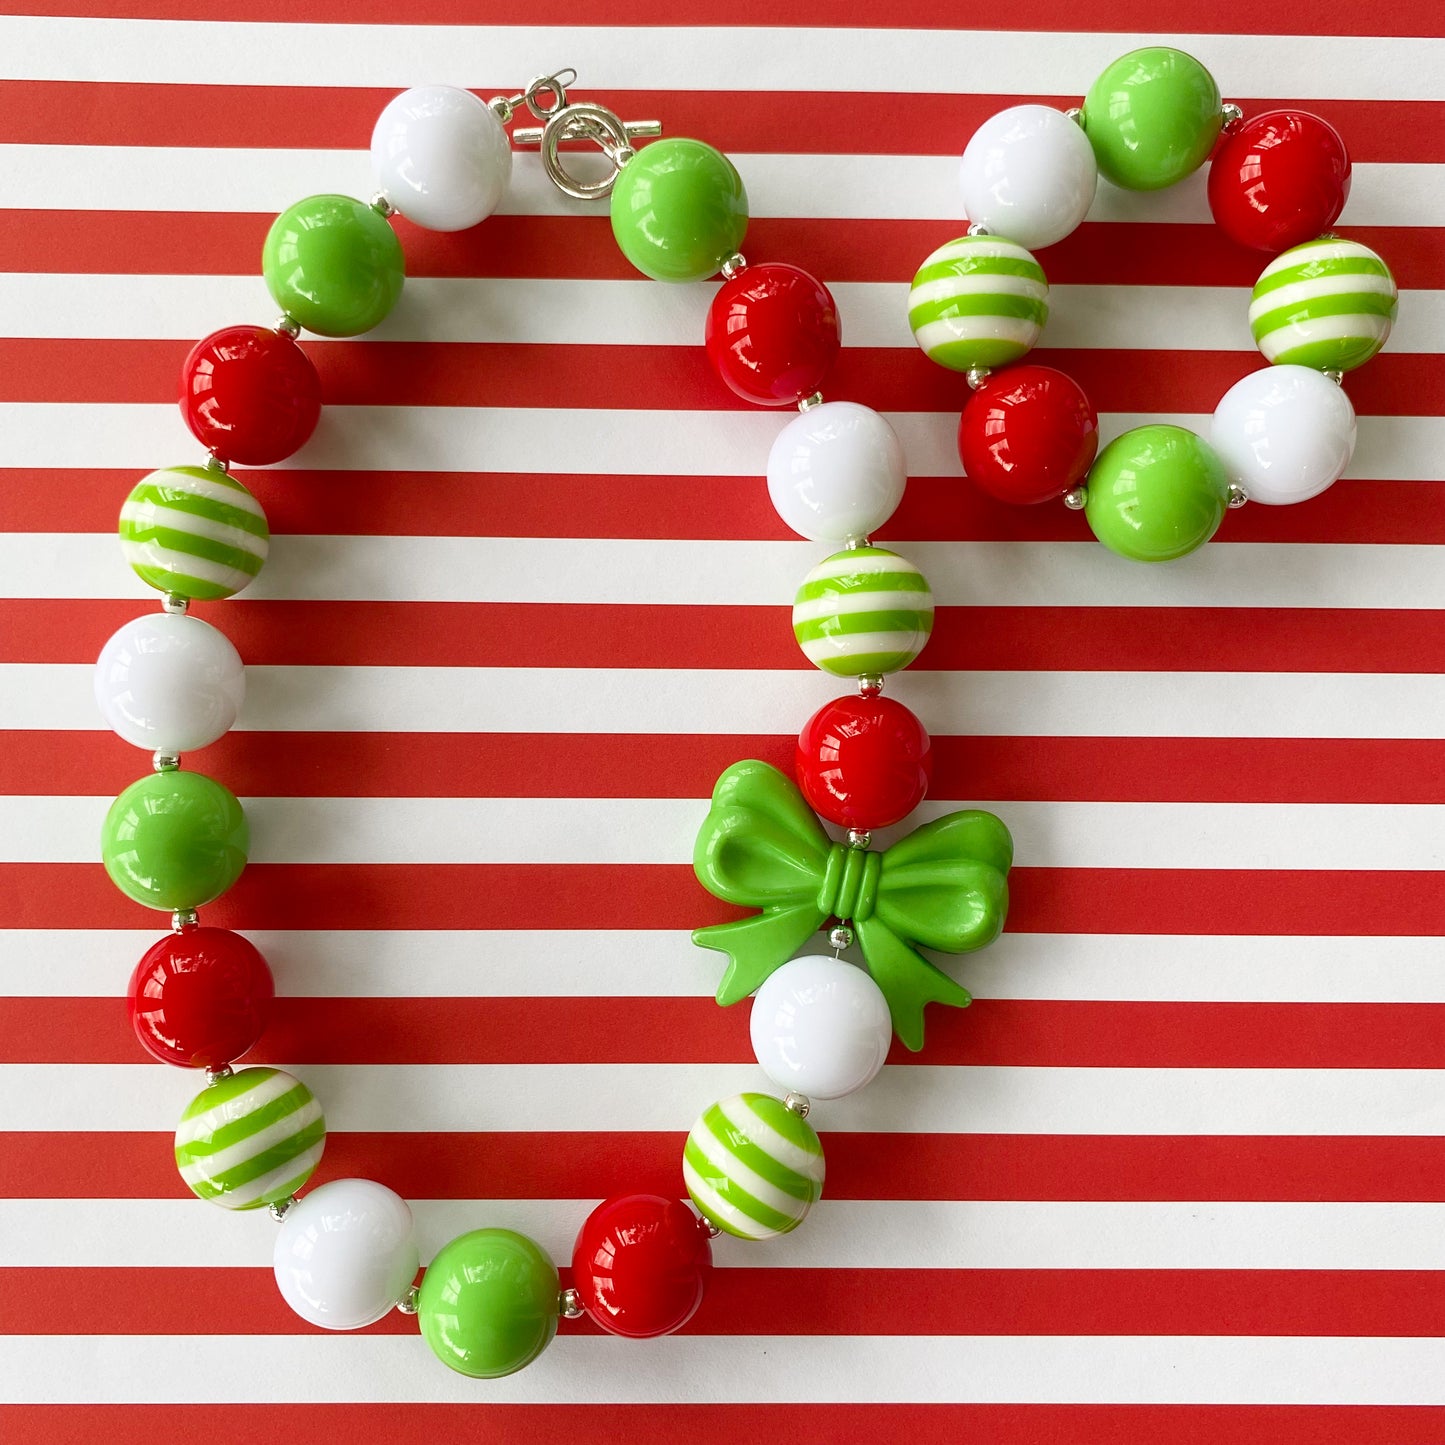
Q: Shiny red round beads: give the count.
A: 7